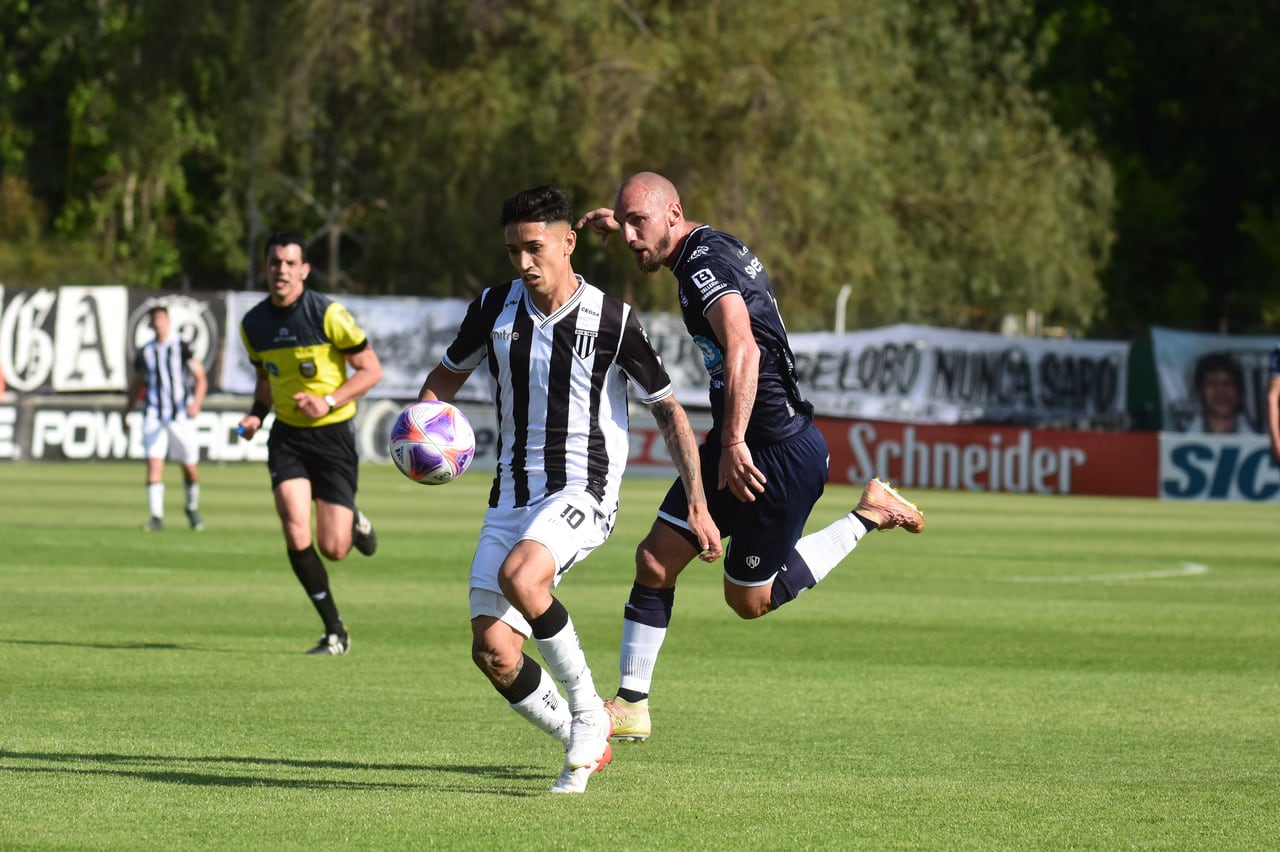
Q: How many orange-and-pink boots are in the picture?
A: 2